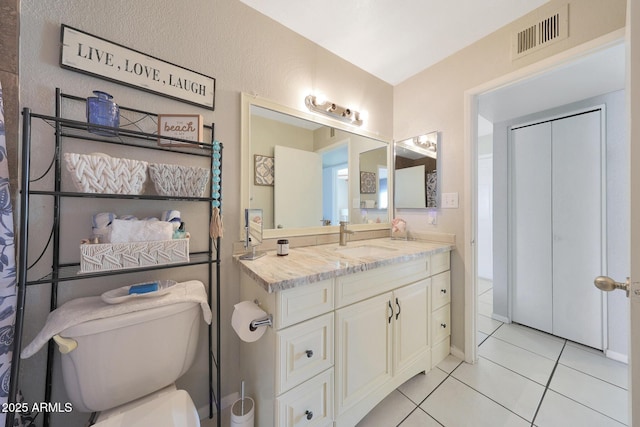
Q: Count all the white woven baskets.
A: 3